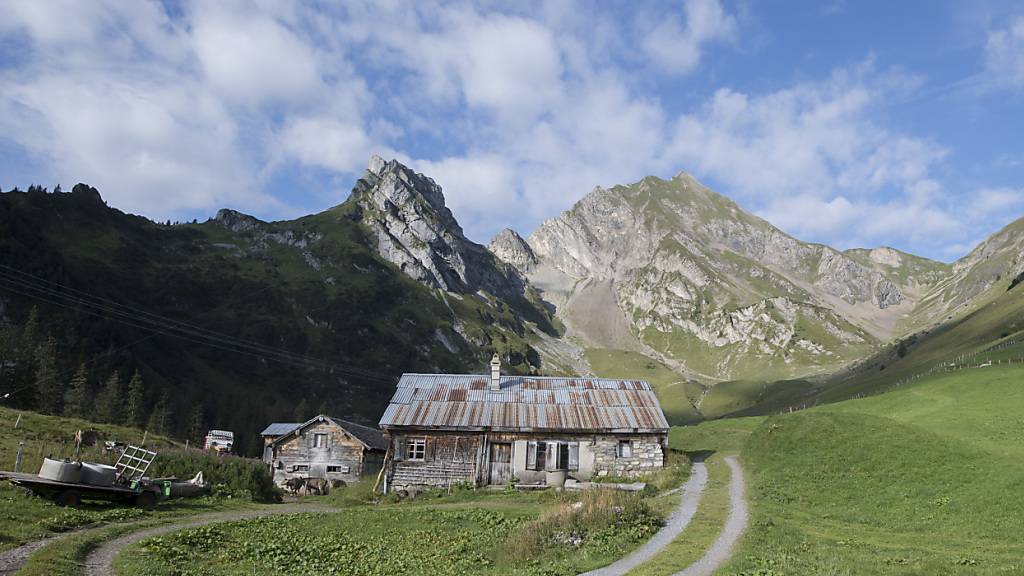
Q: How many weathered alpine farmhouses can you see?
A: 2